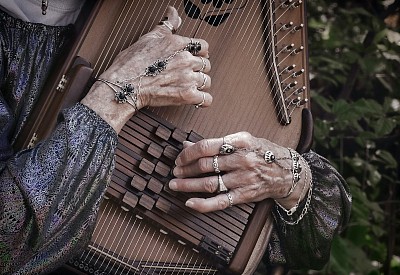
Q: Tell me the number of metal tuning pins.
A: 12